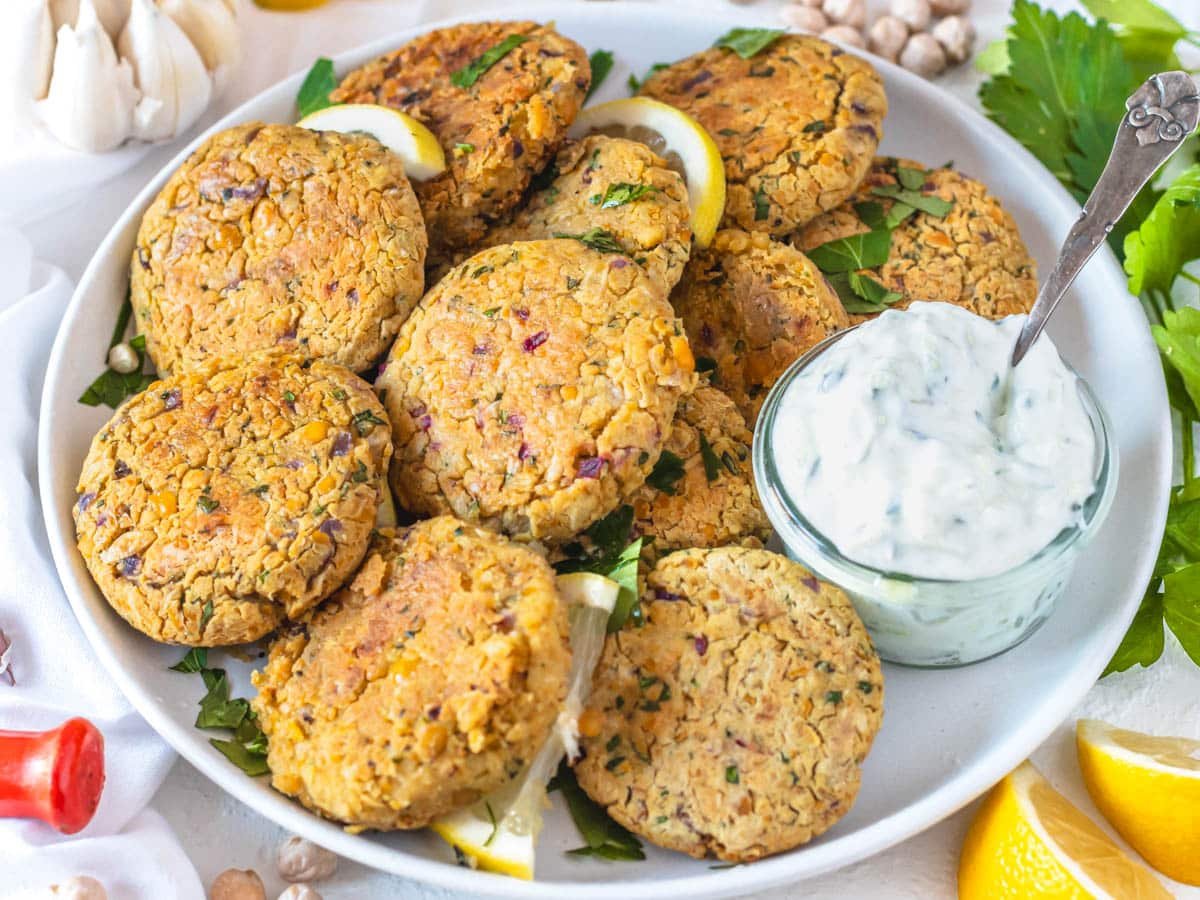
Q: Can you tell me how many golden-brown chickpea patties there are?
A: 11